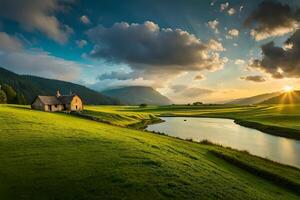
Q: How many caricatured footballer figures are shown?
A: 0